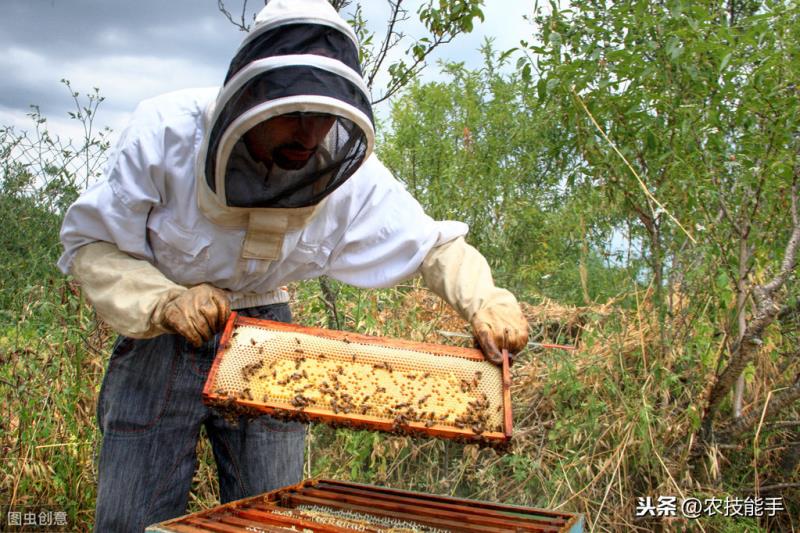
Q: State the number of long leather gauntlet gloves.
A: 2